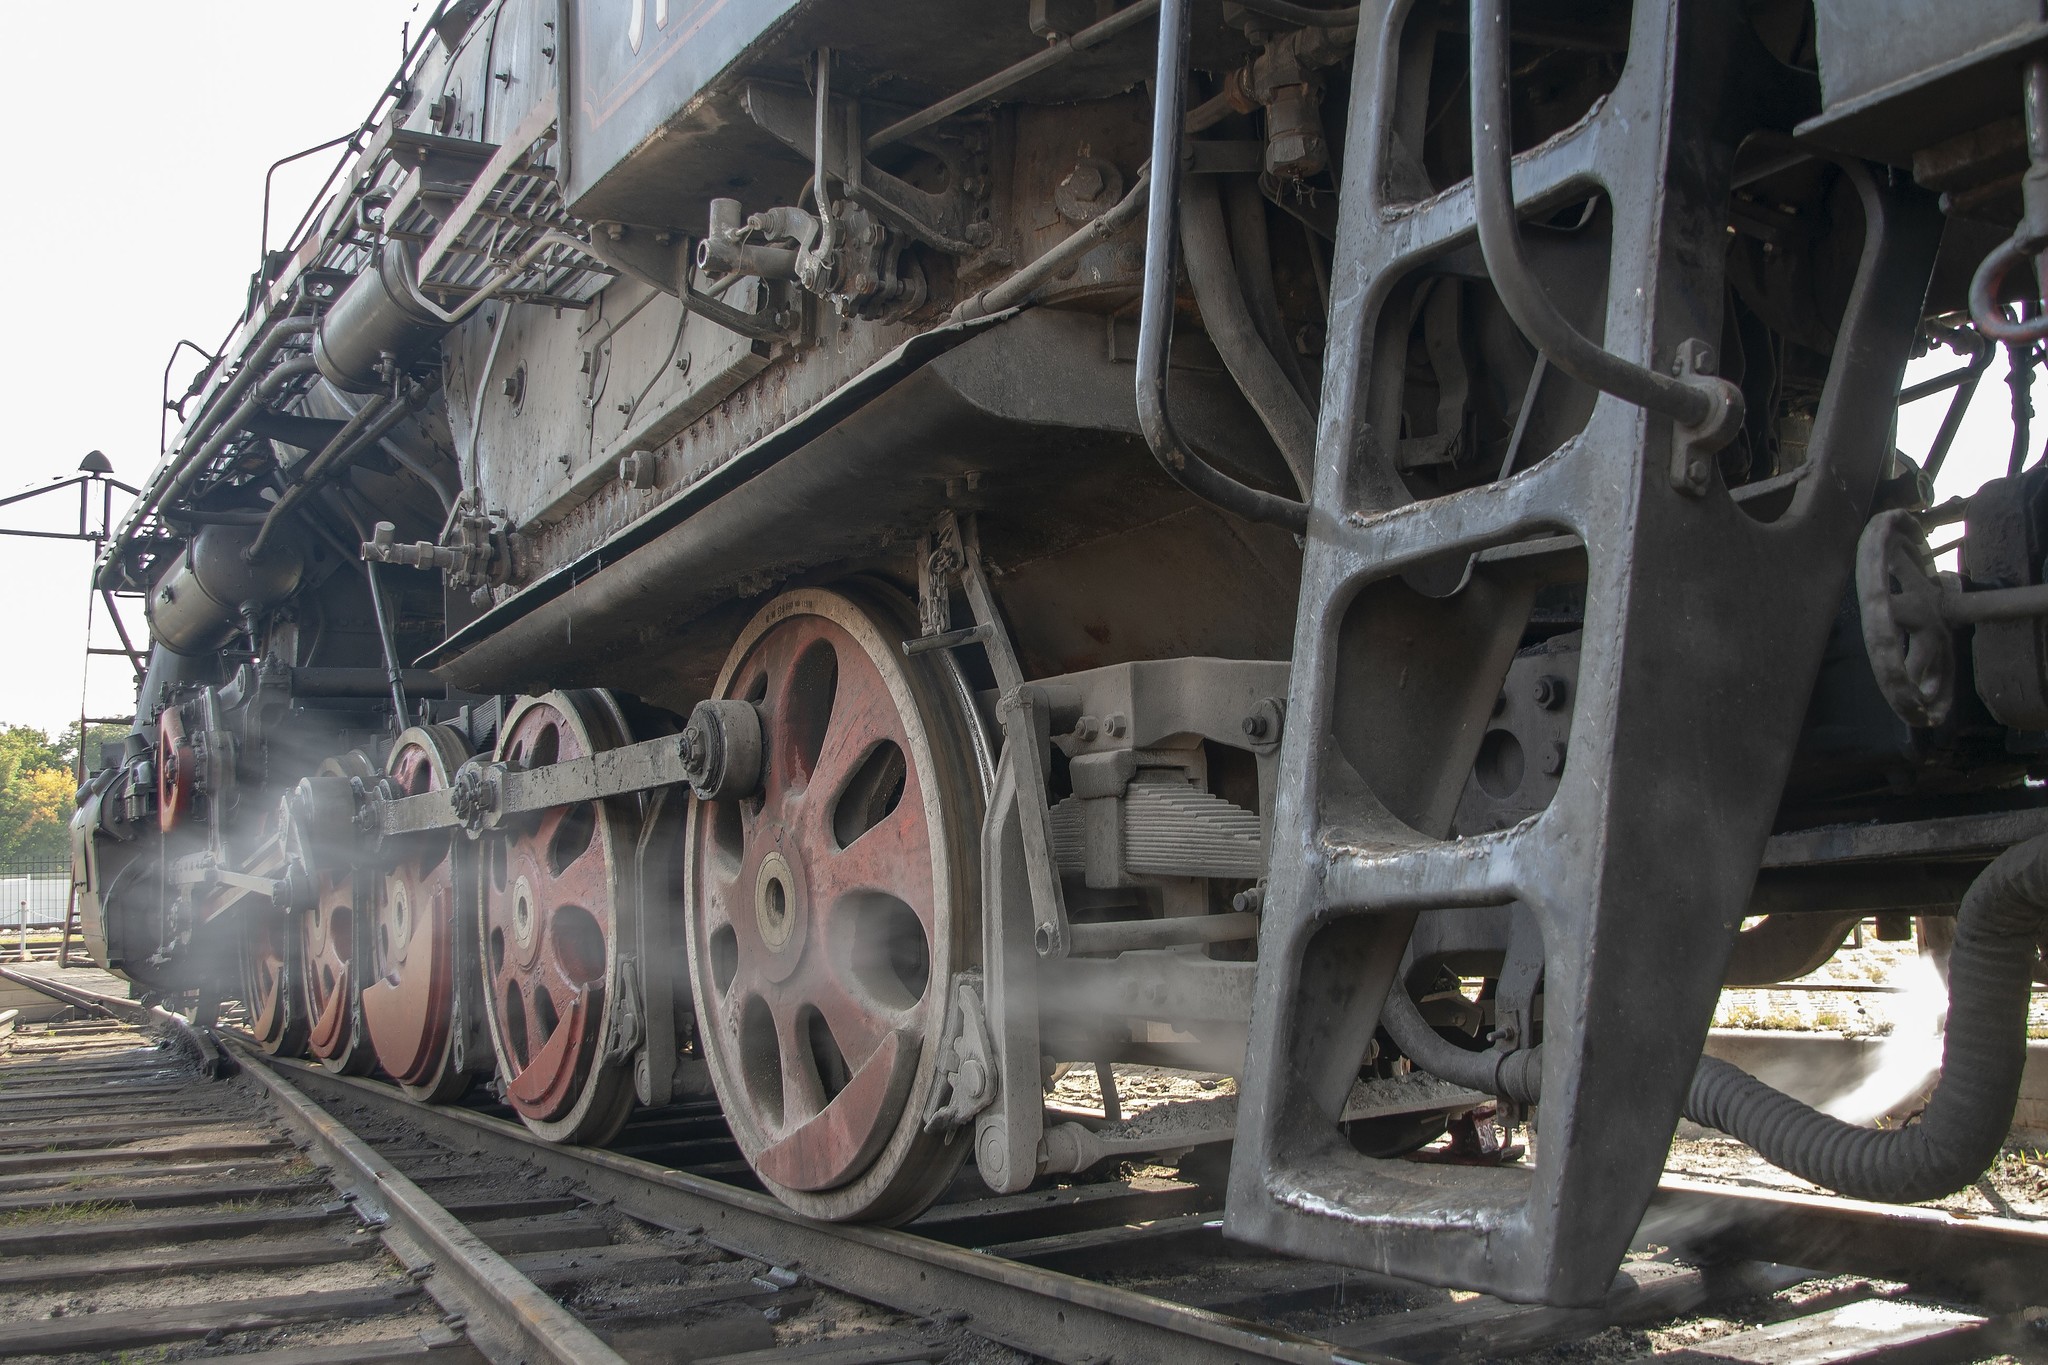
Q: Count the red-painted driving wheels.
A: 5